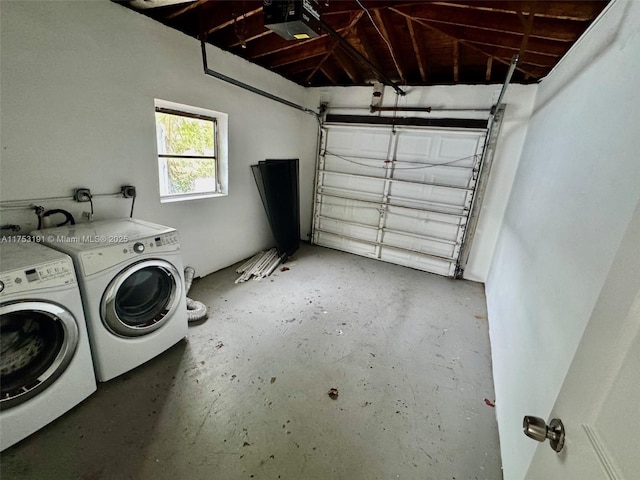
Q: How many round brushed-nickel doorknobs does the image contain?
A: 1